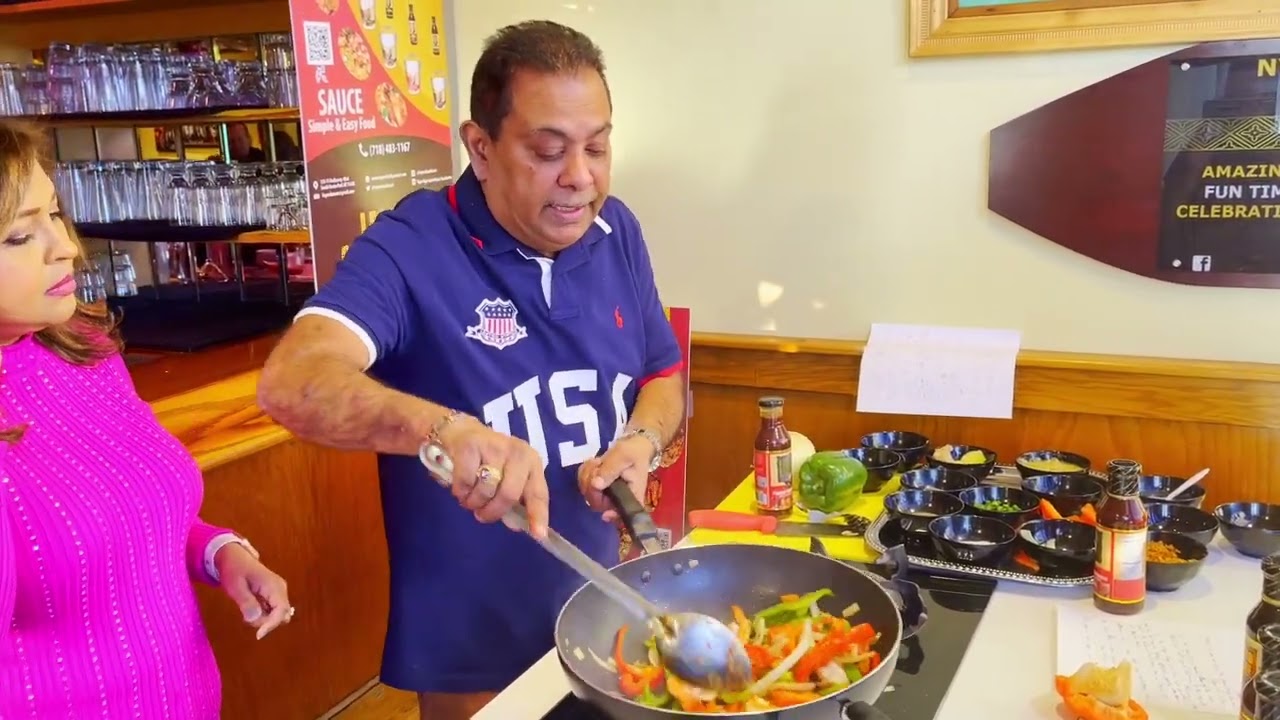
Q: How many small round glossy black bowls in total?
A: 14